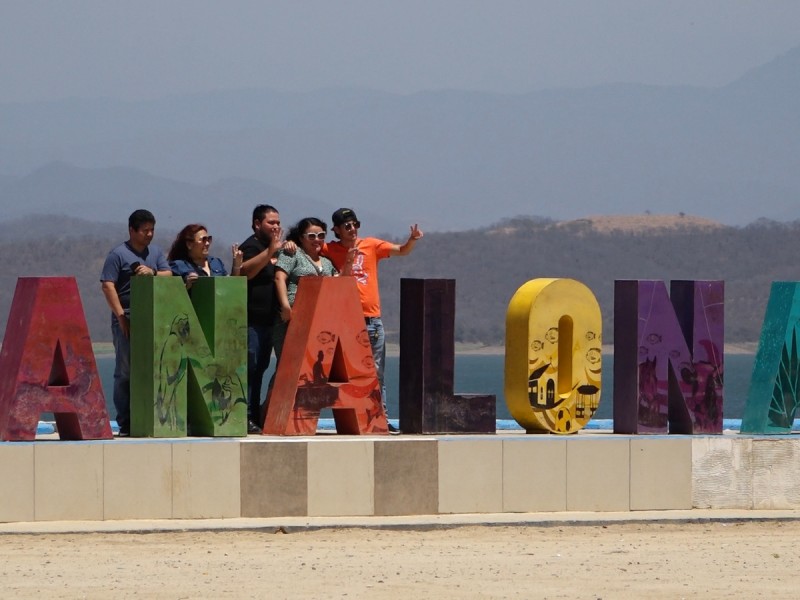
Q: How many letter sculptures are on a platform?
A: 7